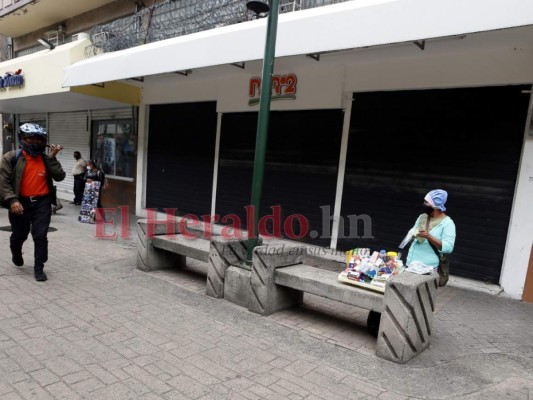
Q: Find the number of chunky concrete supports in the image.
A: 4